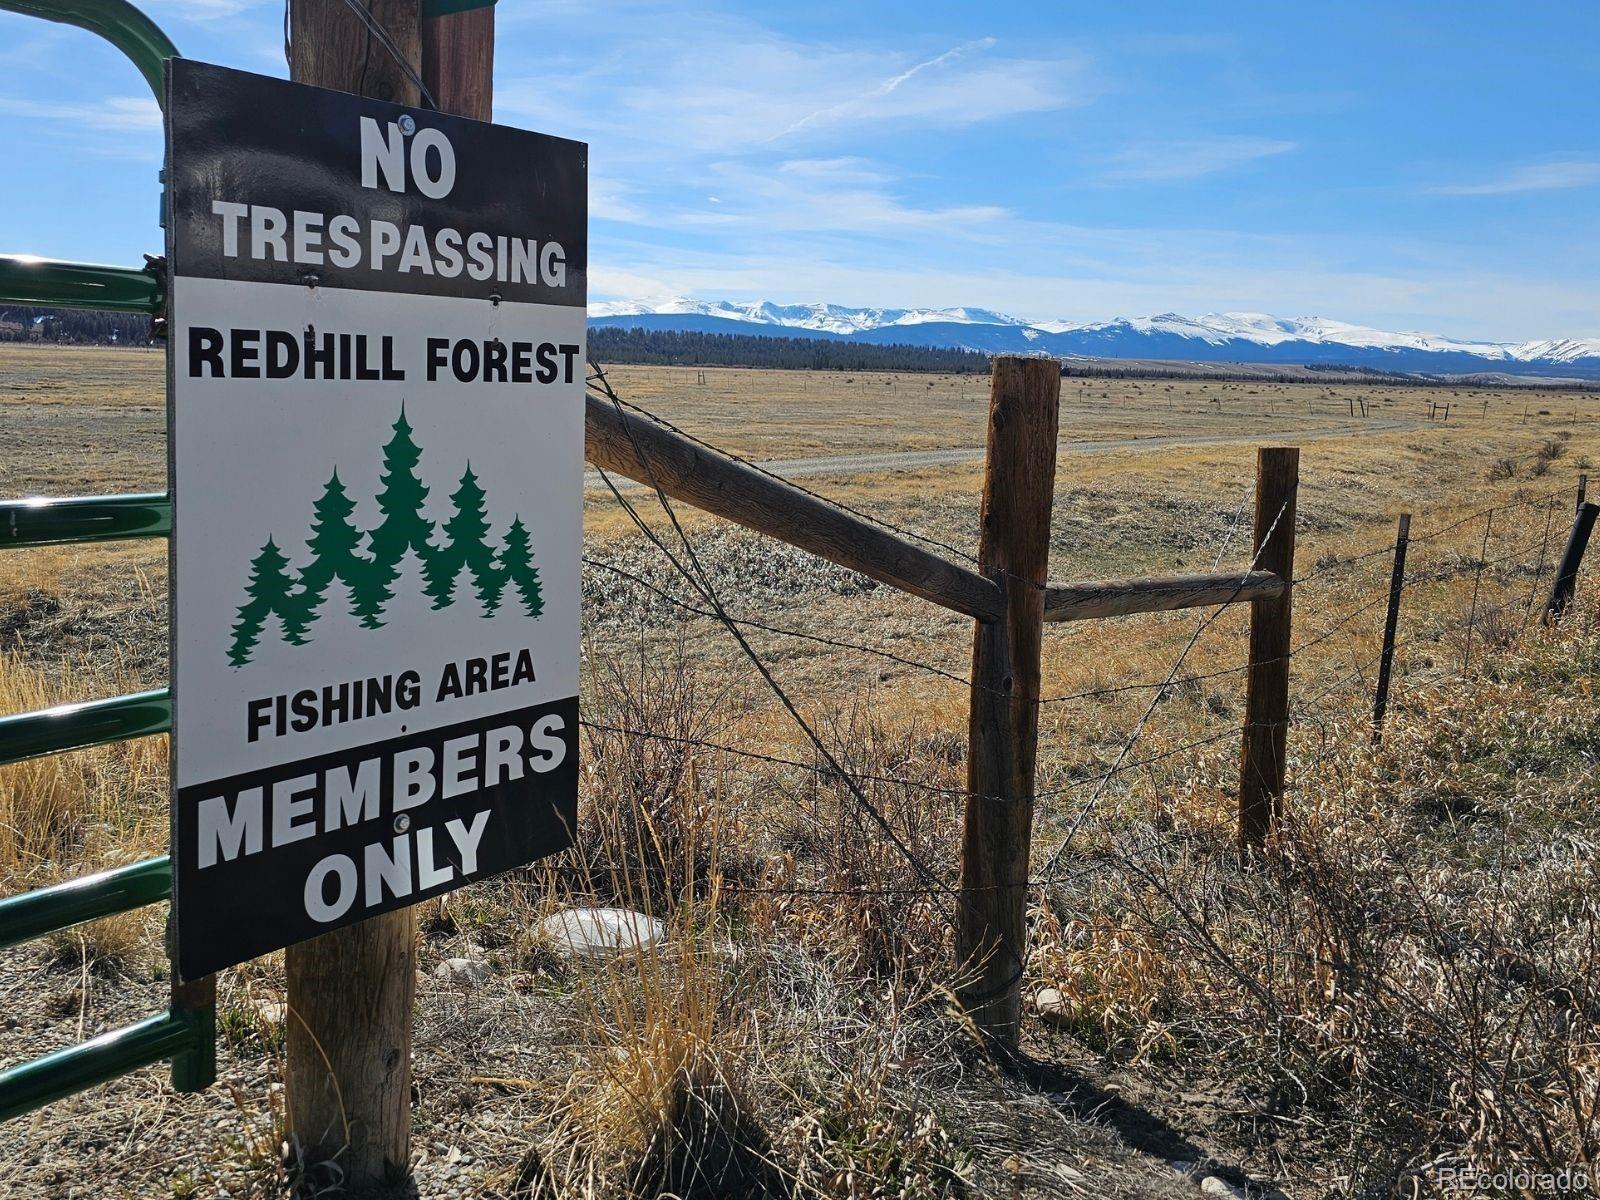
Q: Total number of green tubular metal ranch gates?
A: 1